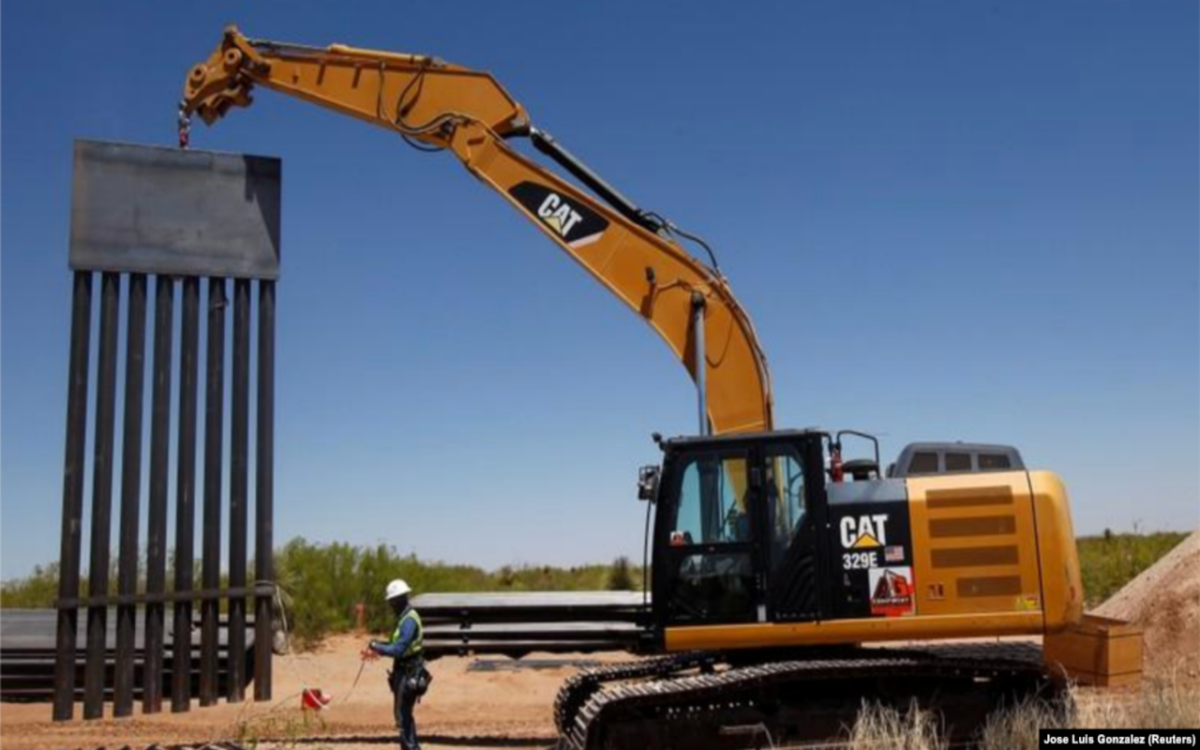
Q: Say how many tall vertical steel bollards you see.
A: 8